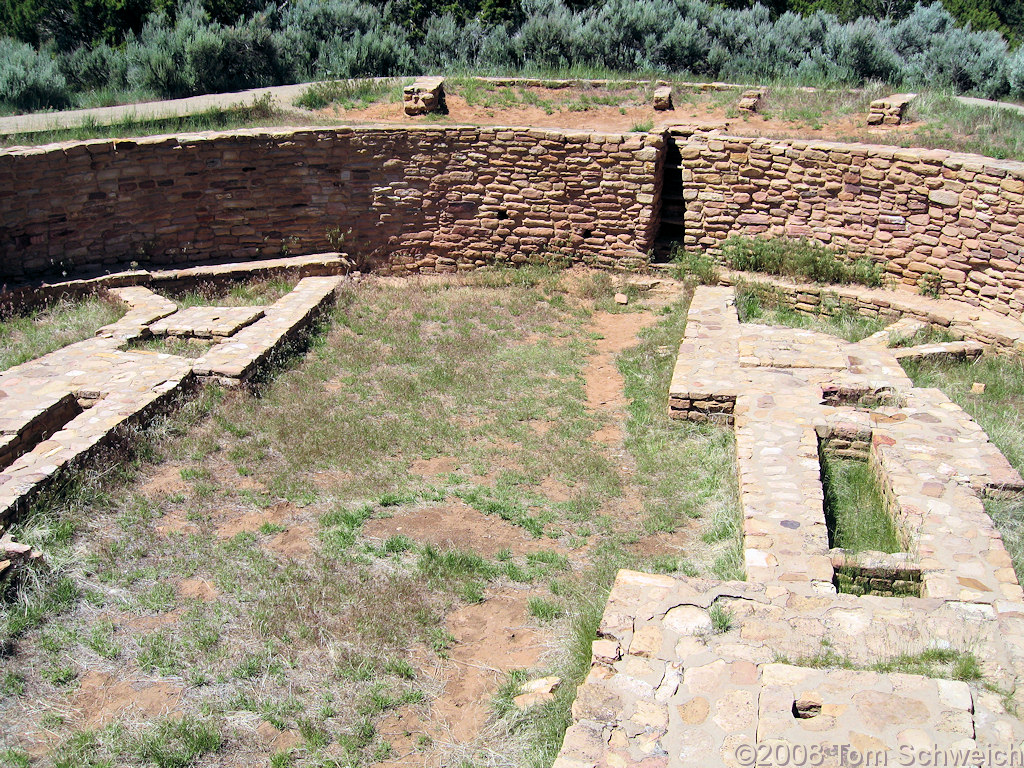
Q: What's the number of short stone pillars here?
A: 4